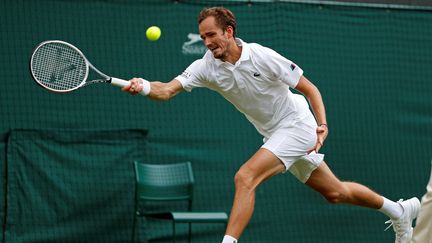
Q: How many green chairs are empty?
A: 1